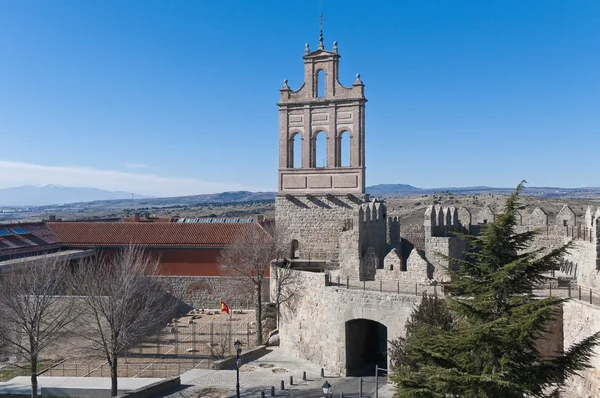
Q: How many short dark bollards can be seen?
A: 6